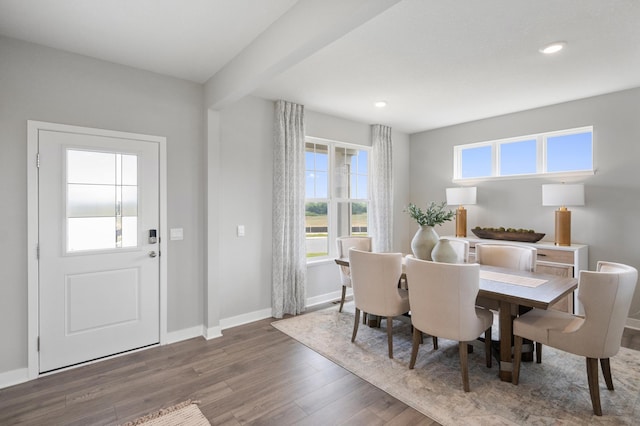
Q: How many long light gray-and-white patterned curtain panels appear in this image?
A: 2